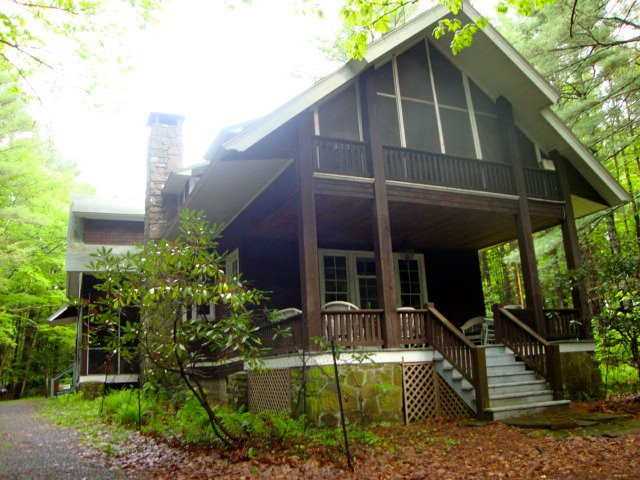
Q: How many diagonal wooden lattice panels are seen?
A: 3